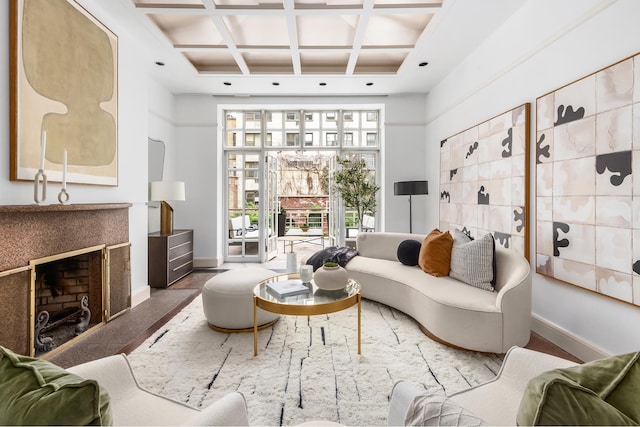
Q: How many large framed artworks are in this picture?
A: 3